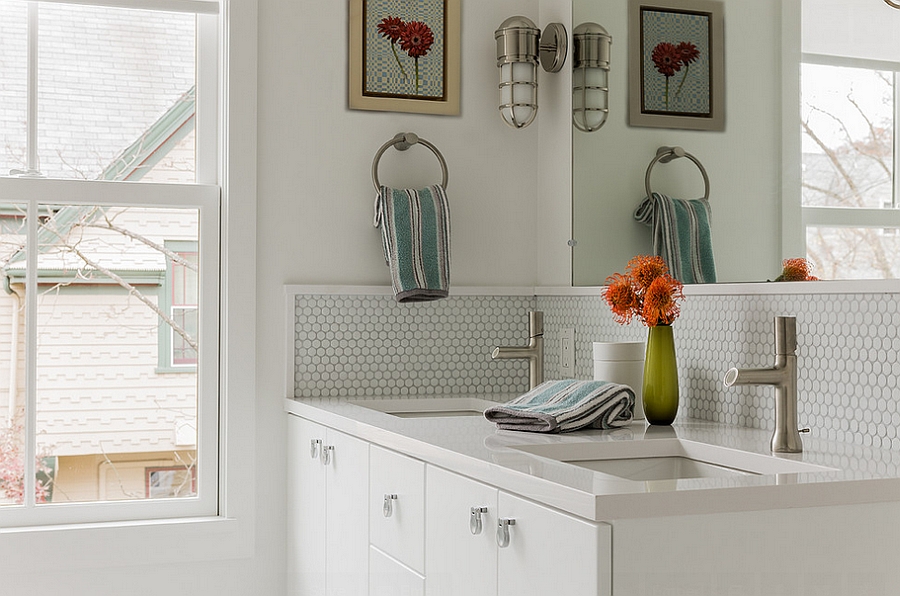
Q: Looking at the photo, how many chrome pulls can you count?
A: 5